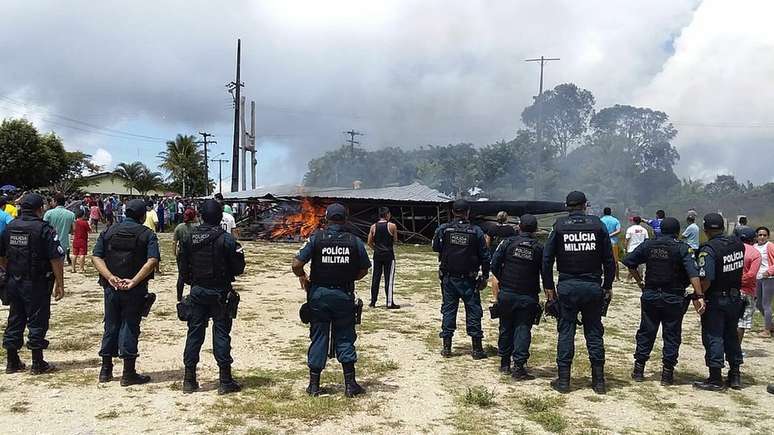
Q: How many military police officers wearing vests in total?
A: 9